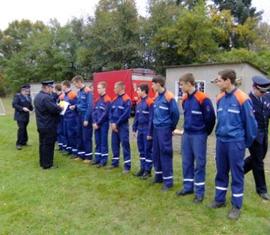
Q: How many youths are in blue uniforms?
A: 9